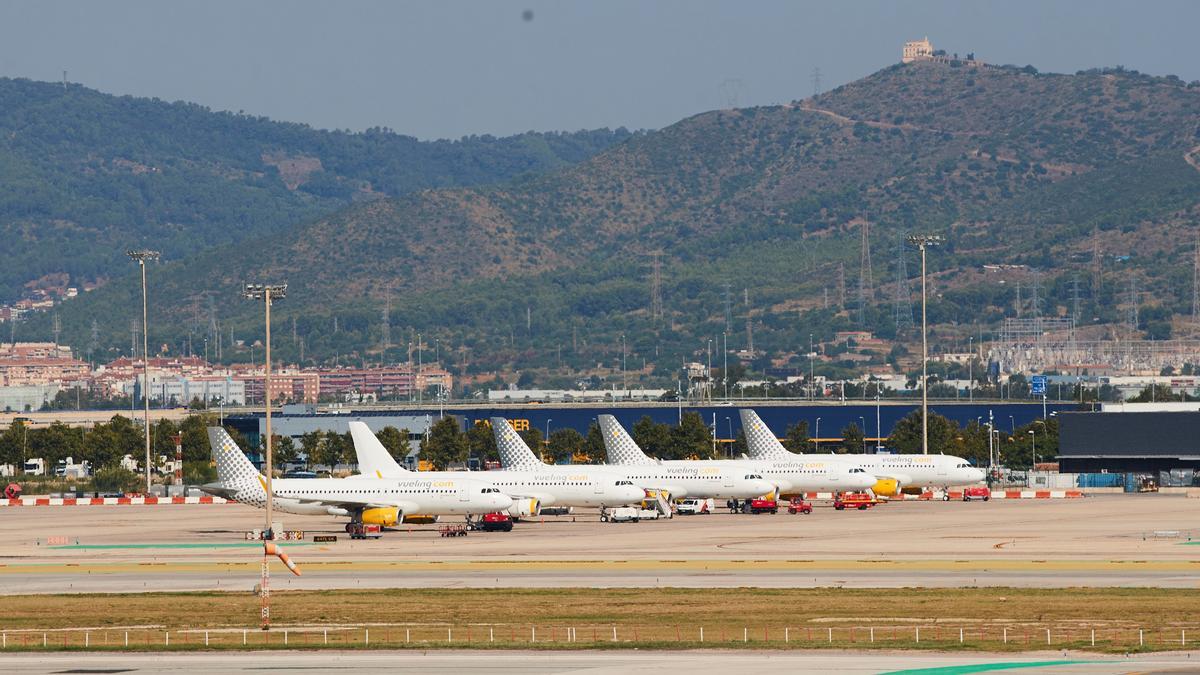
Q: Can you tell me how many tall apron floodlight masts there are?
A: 3